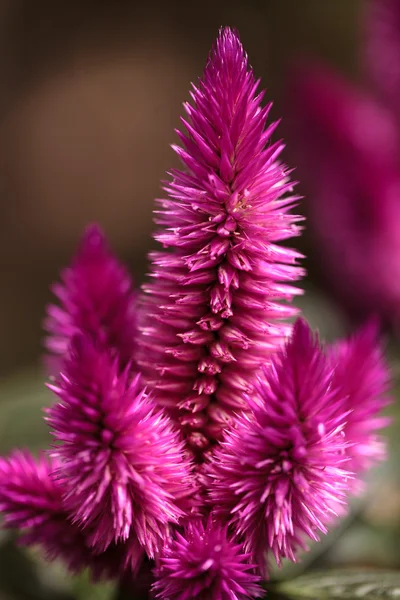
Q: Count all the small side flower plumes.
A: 6